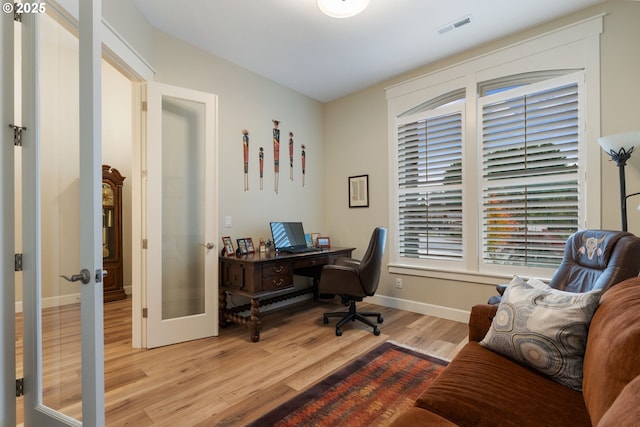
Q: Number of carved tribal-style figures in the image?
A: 5